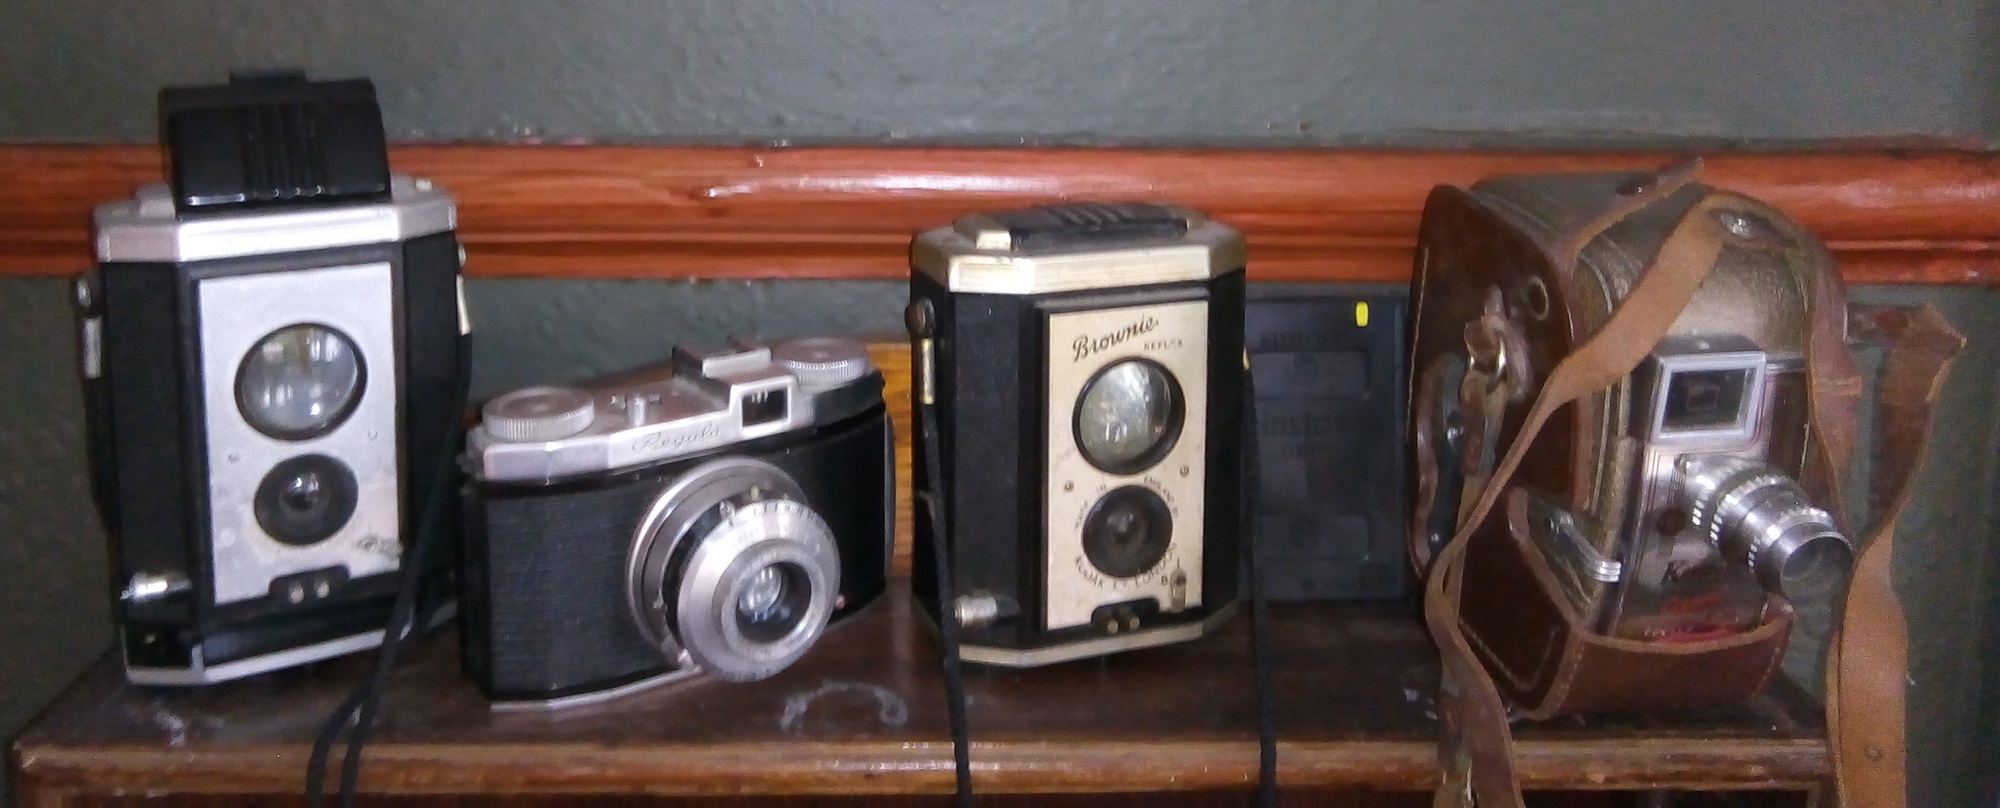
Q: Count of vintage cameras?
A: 4